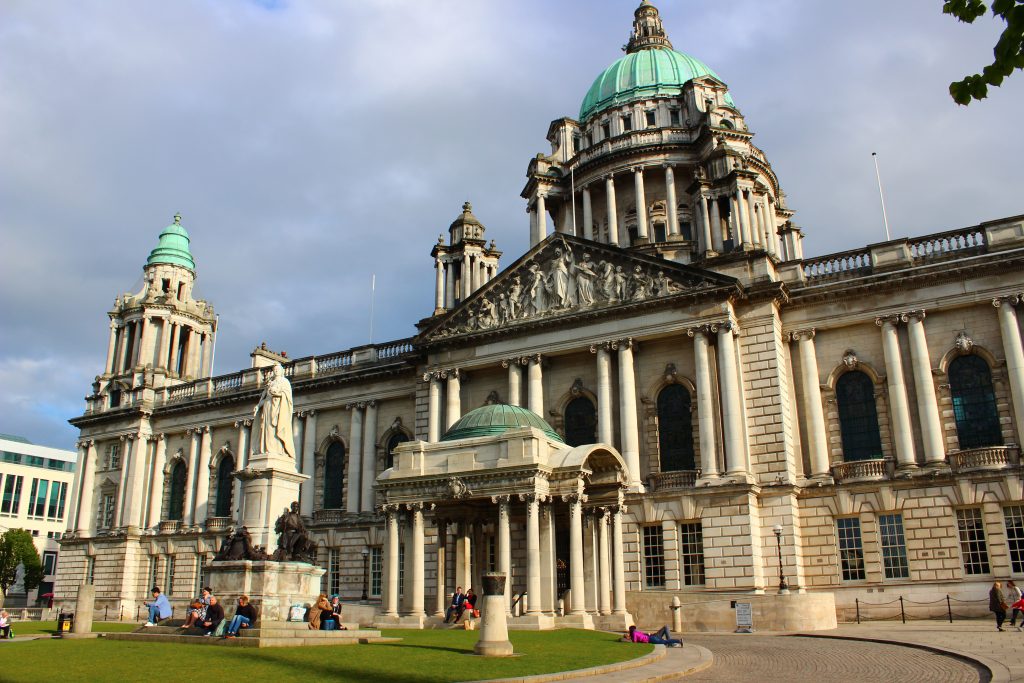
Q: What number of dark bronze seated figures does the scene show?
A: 2